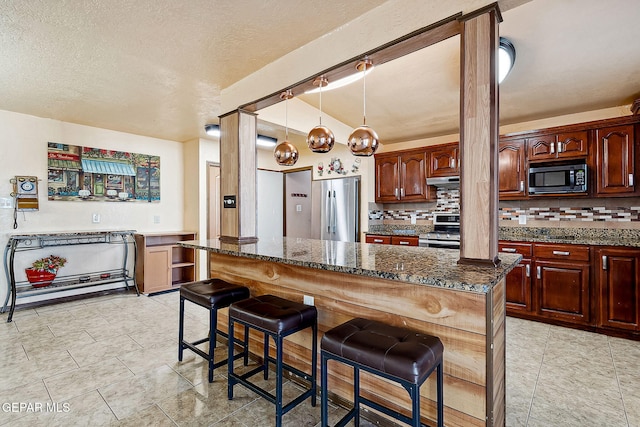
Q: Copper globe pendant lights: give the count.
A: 3